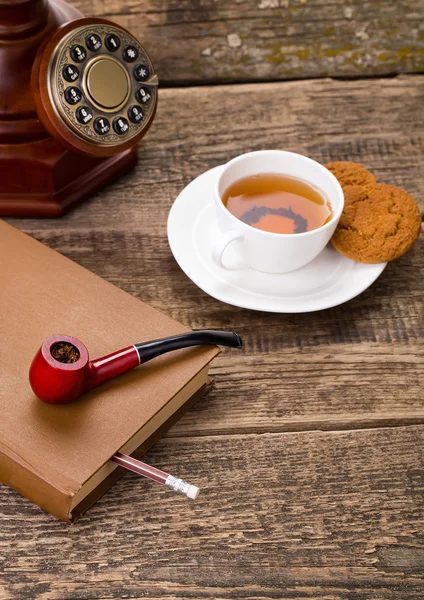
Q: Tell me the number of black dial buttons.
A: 12